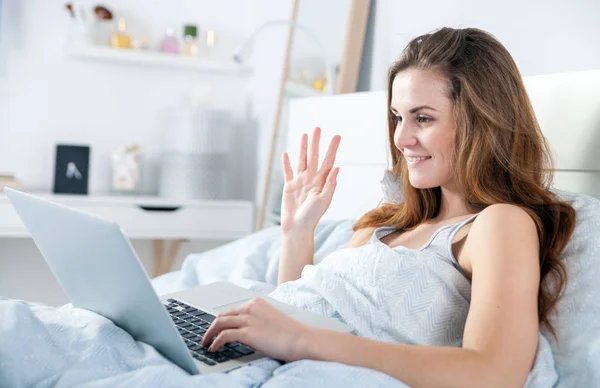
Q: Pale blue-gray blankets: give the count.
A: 1